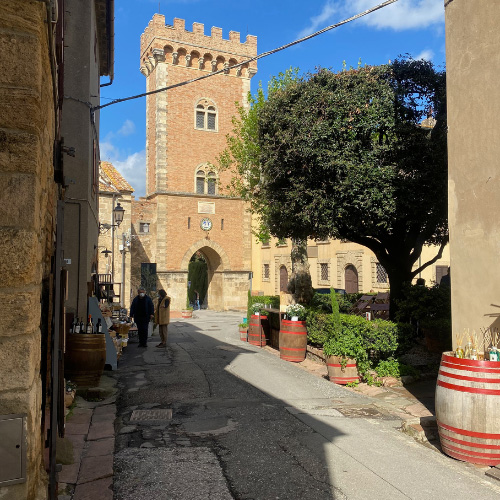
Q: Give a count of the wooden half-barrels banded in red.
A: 3